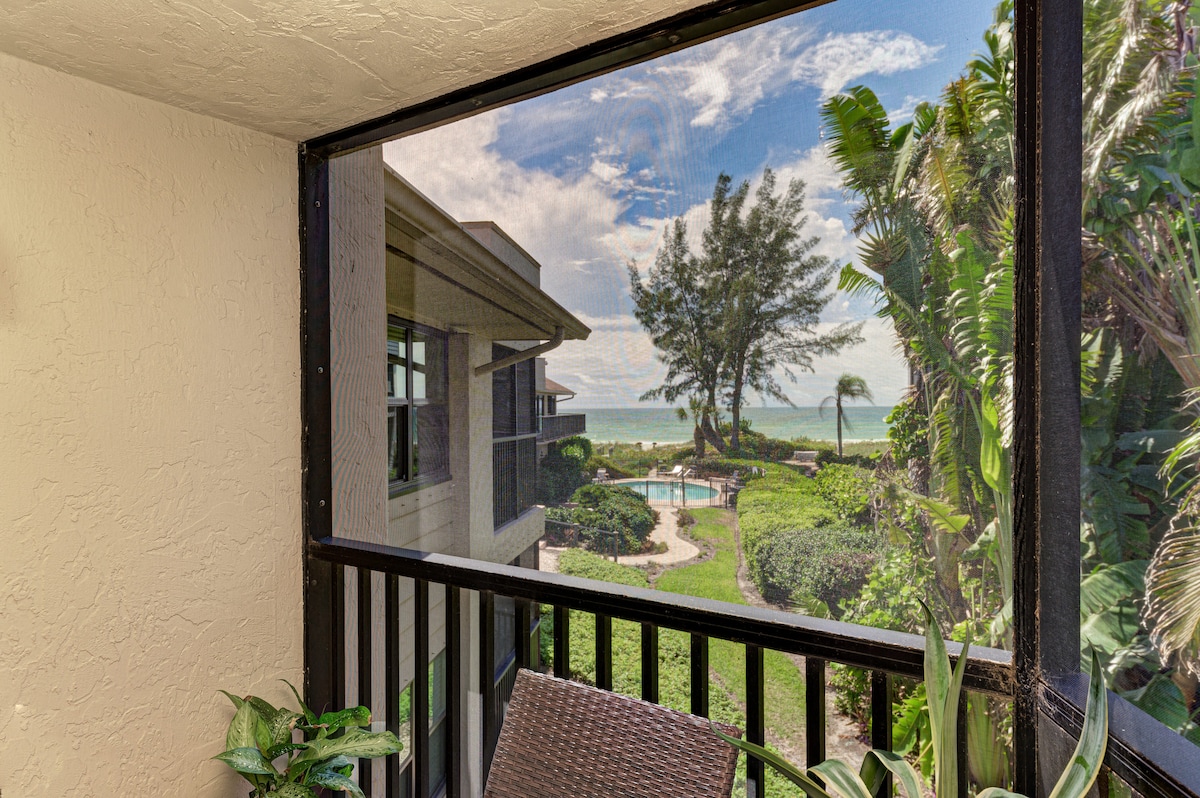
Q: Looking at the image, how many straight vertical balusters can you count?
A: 15